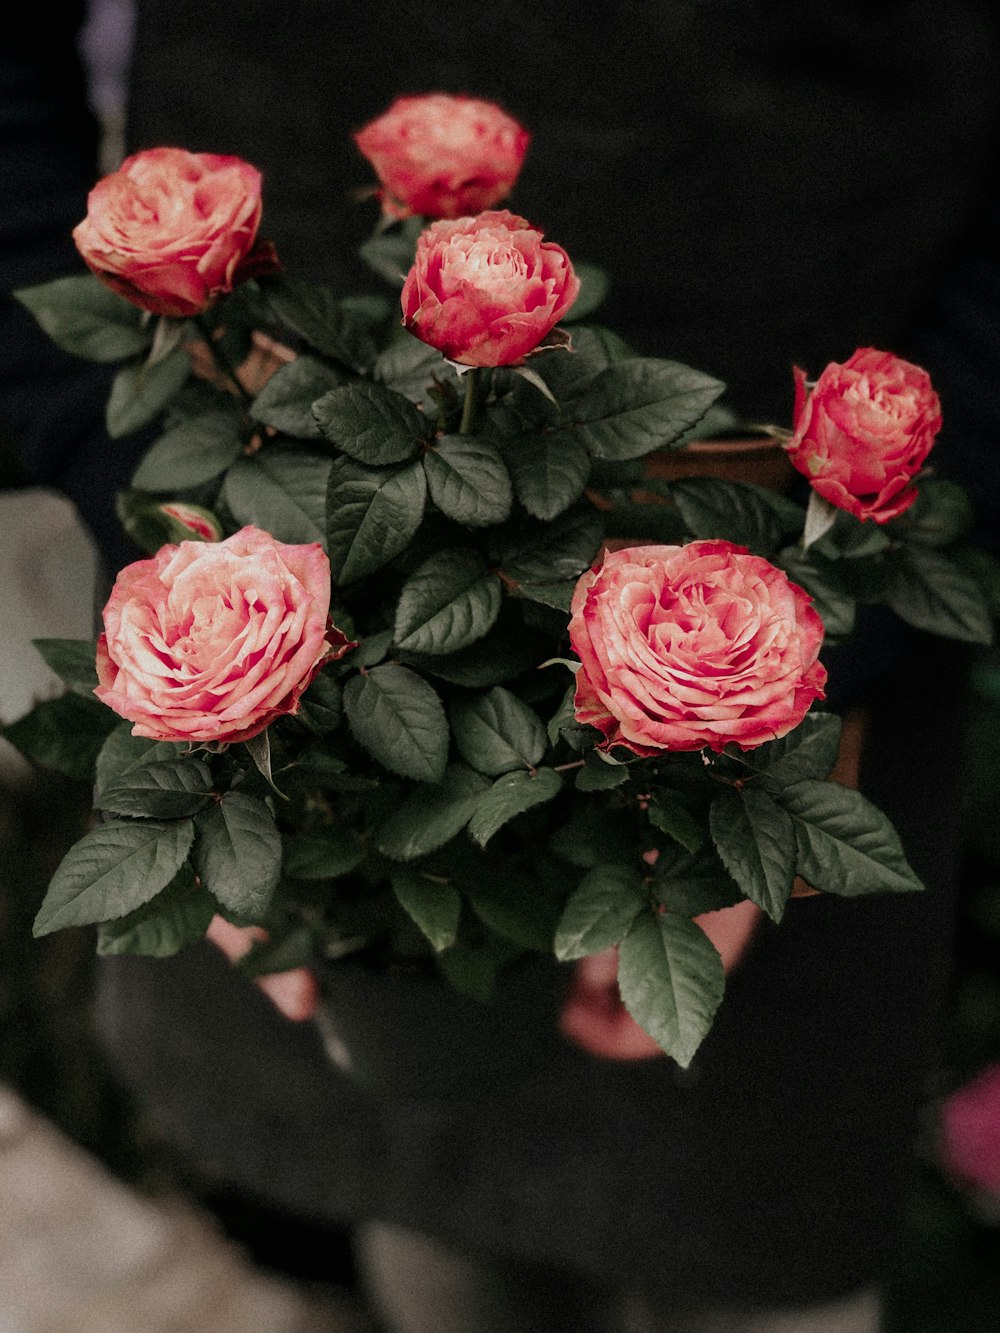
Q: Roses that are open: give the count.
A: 6